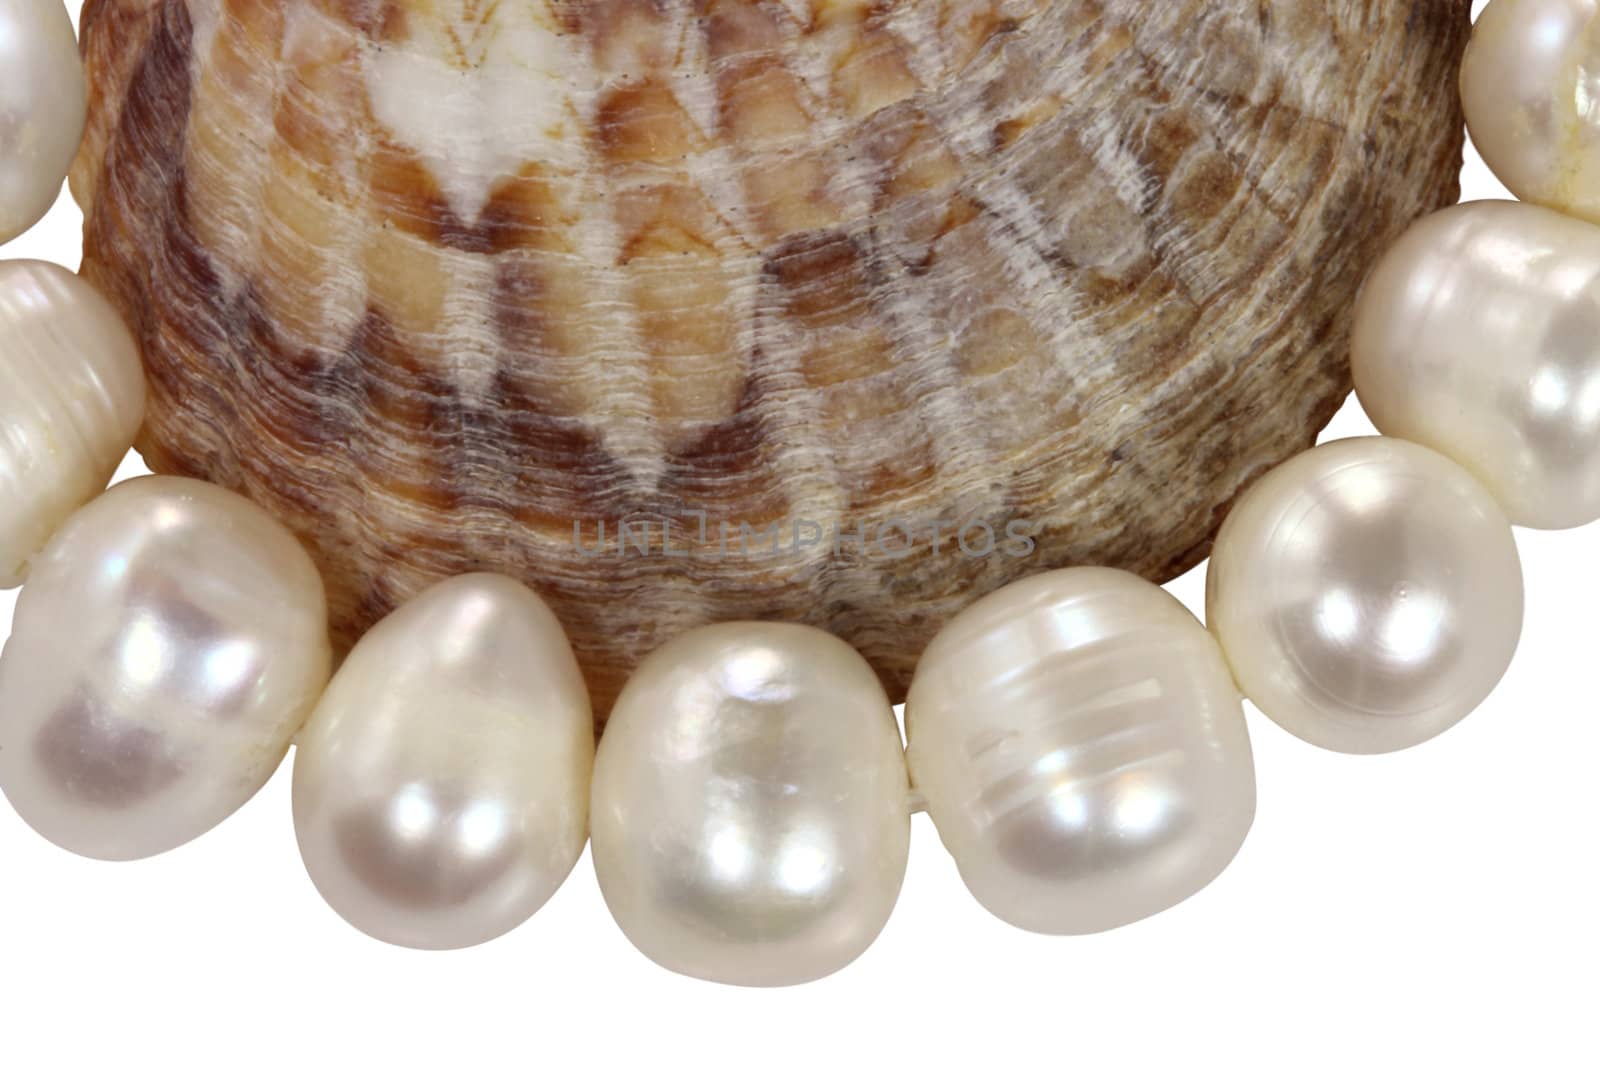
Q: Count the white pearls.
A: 9